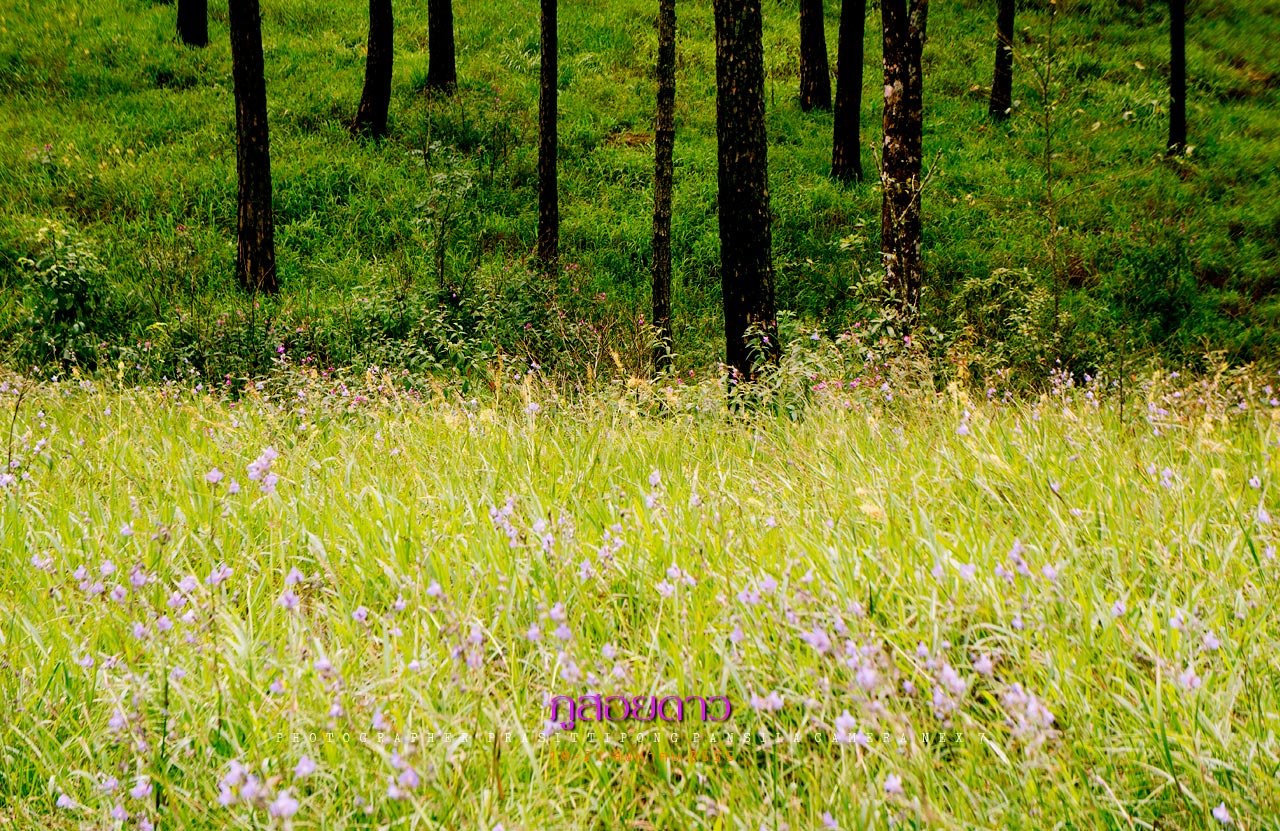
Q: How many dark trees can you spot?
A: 12